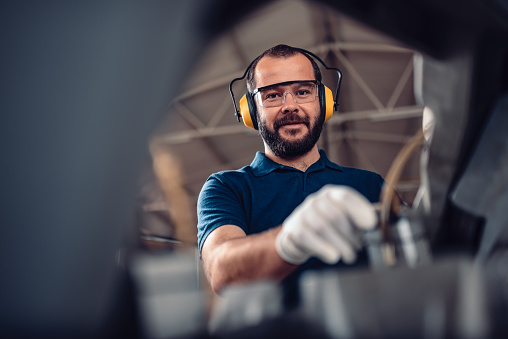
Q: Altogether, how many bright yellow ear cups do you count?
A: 2